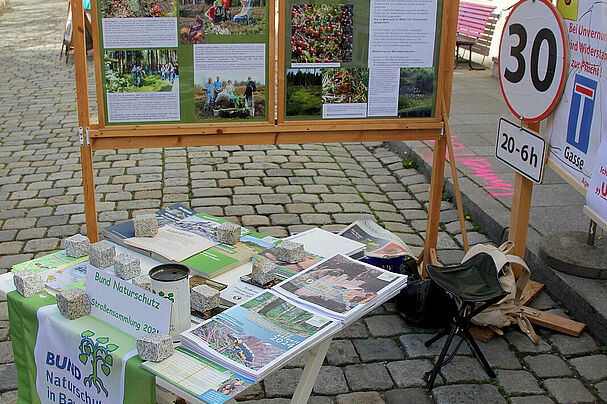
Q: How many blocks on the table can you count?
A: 12